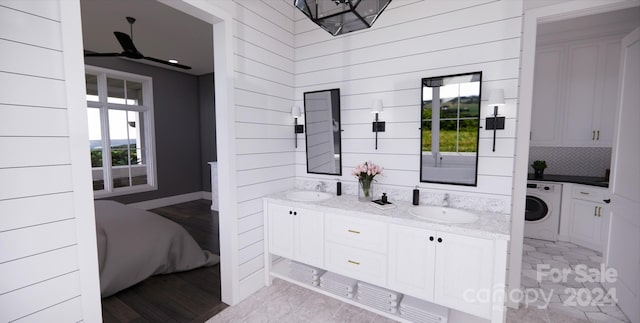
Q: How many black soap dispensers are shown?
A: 2